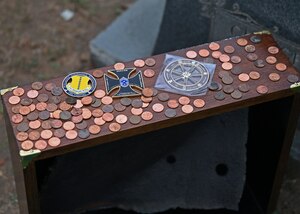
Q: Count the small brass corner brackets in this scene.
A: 4